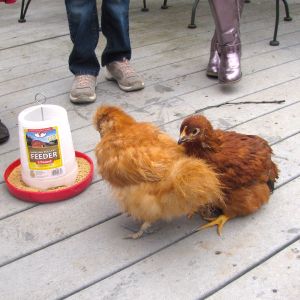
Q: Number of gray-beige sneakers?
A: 2